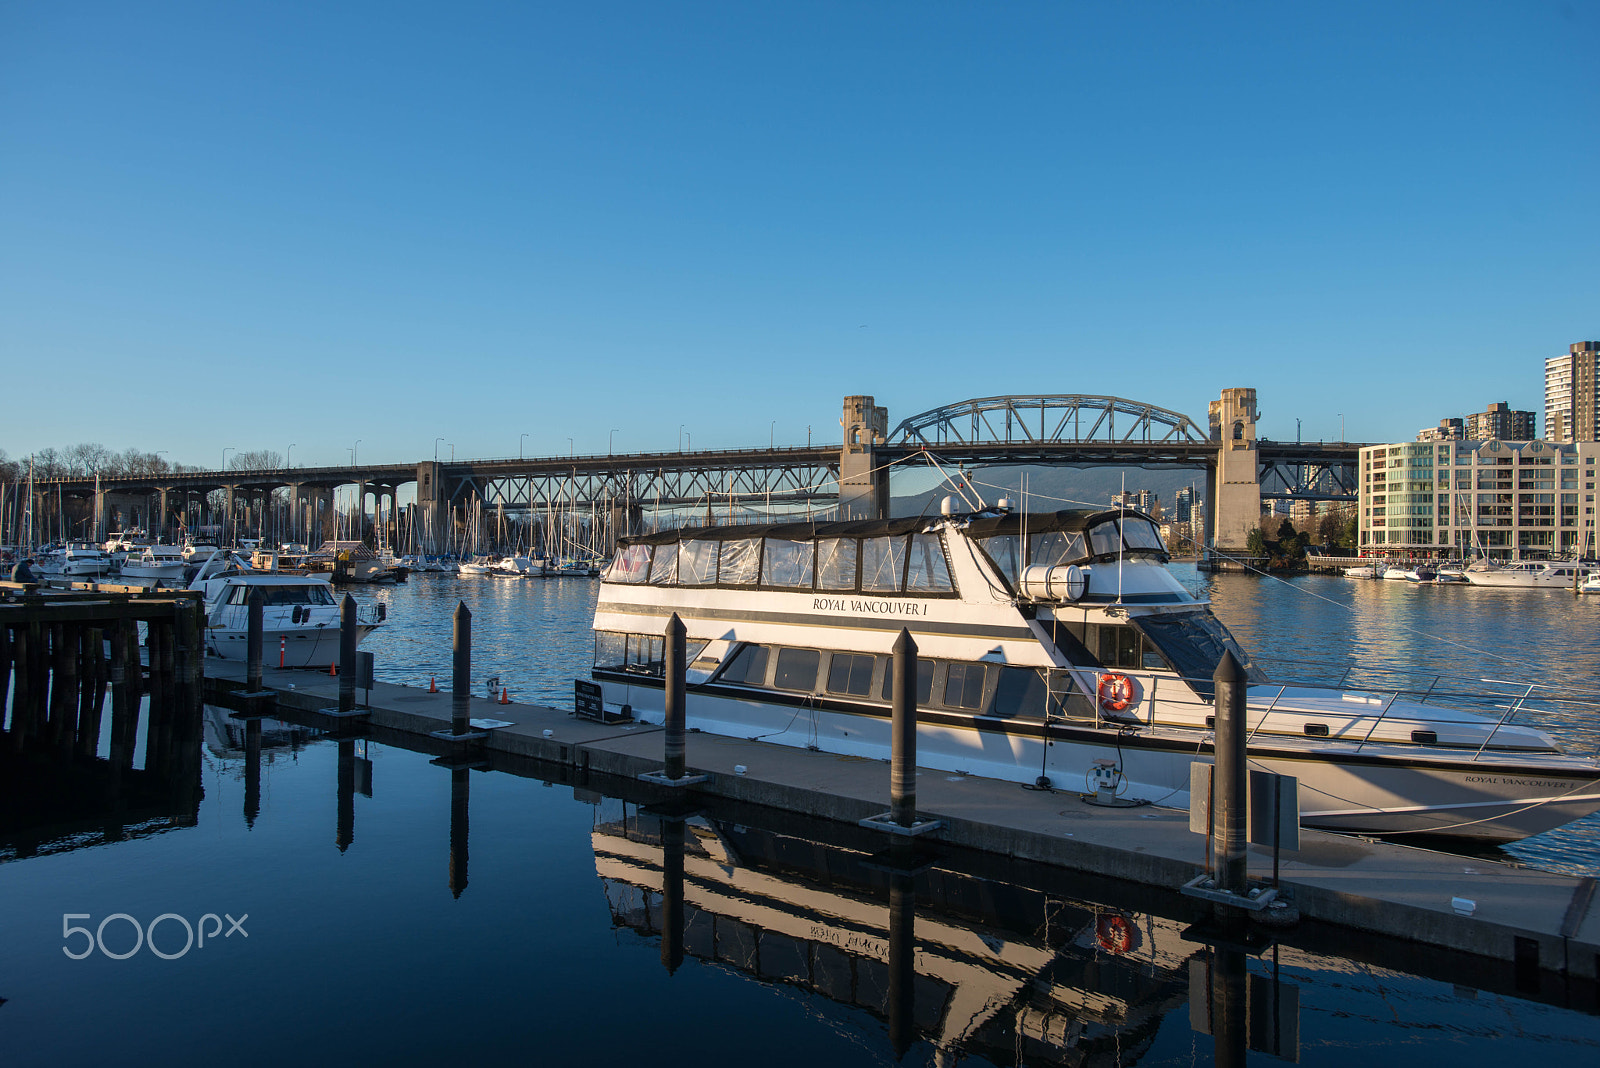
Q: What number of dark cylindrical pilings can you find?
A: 6